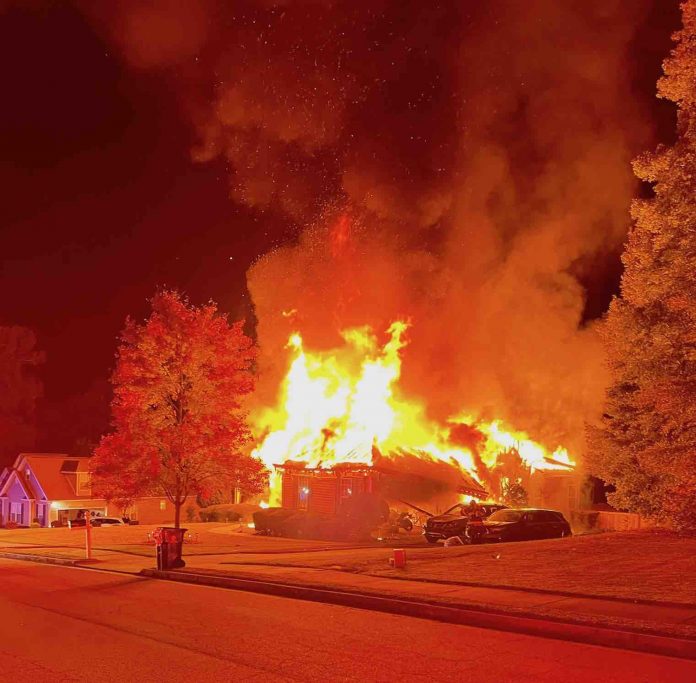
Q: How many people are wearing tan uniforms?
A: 1